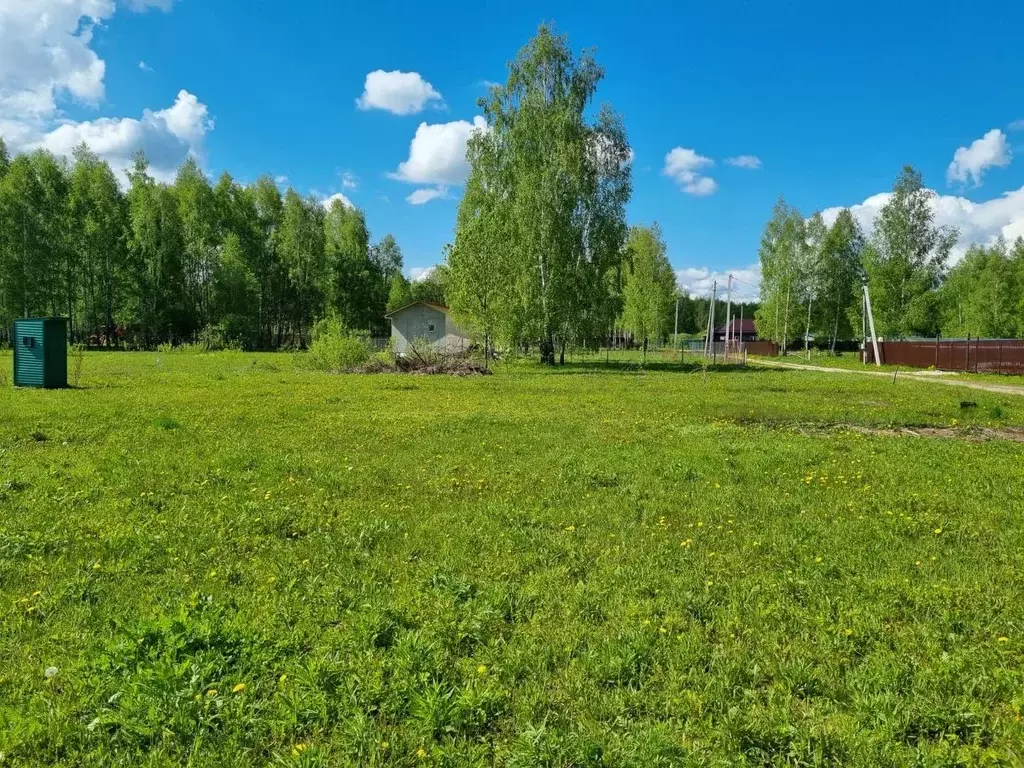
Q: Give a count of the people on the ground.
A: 0